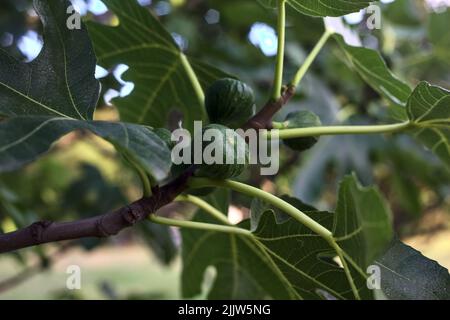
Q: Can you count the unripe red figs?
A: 3